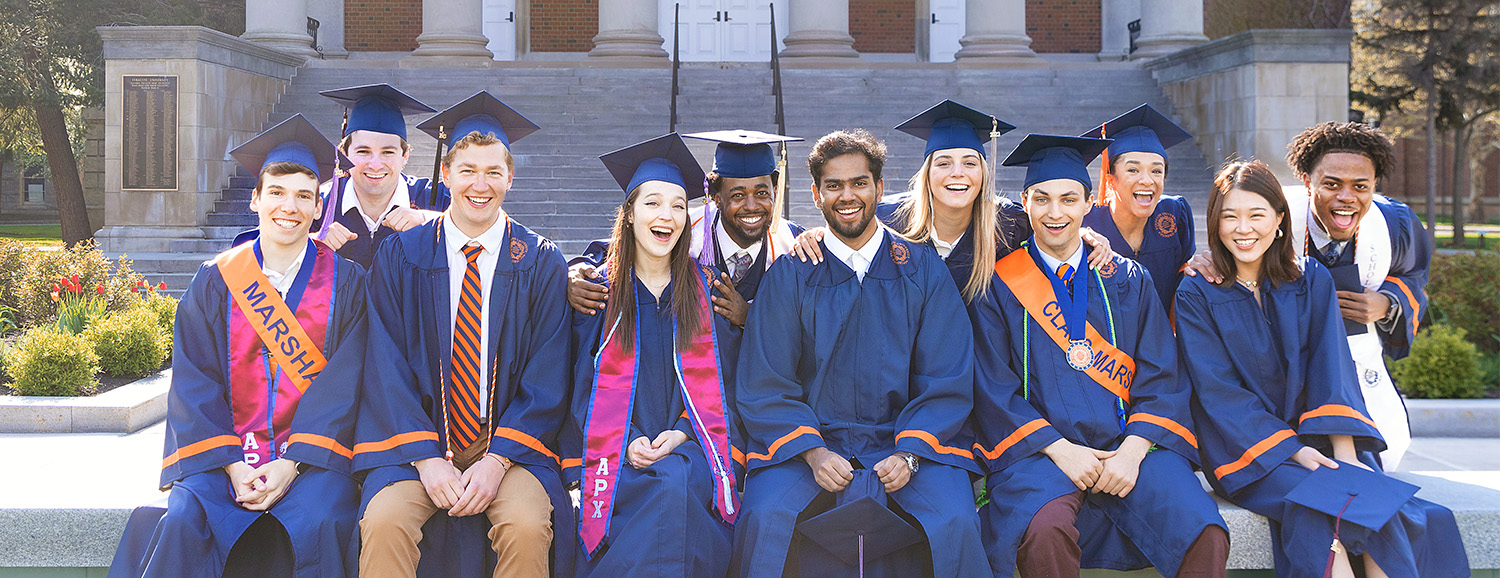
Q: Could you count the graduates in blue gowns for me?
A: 11